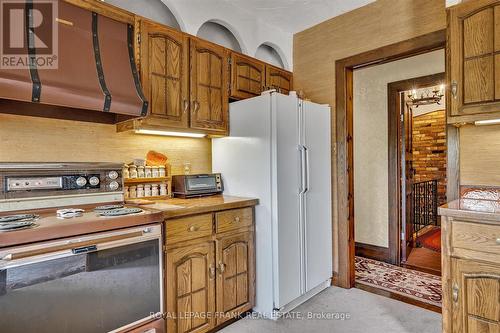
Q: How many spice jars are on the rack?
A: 12